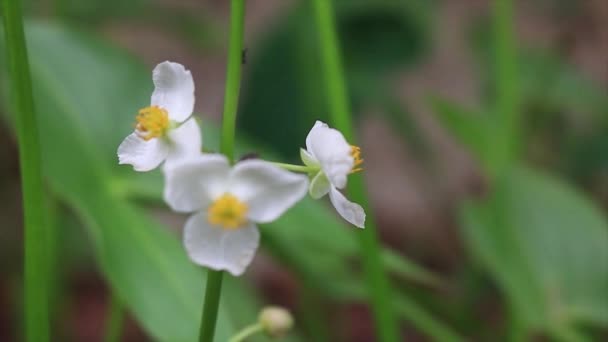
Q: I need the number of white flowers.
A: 3